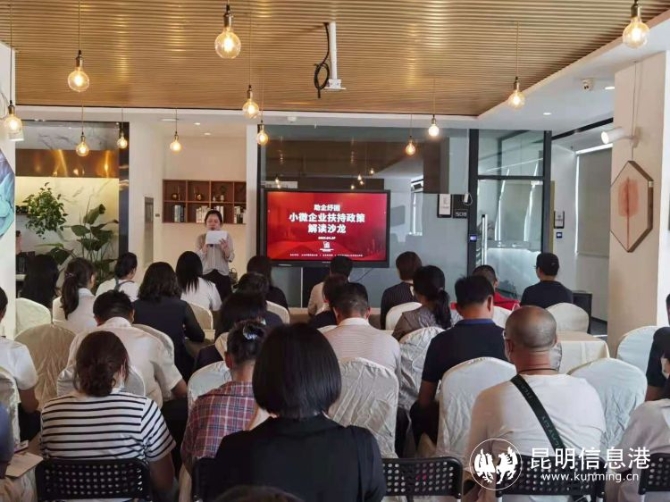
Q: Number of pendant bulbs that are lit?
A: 12